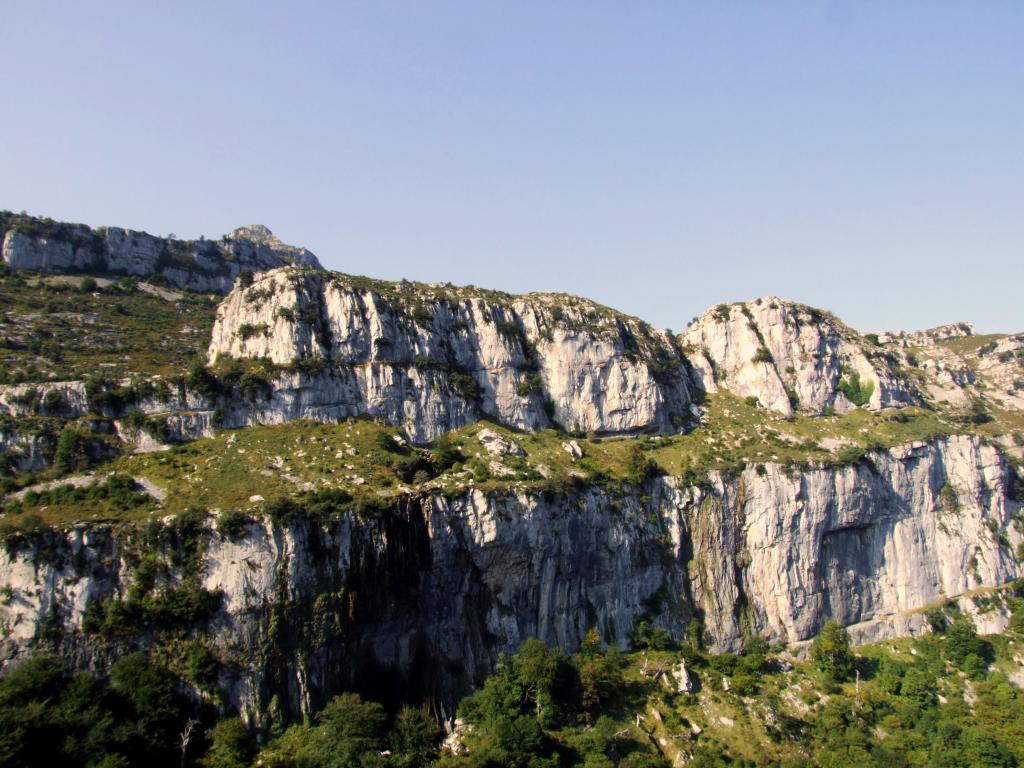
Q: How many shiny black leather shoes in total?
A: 0